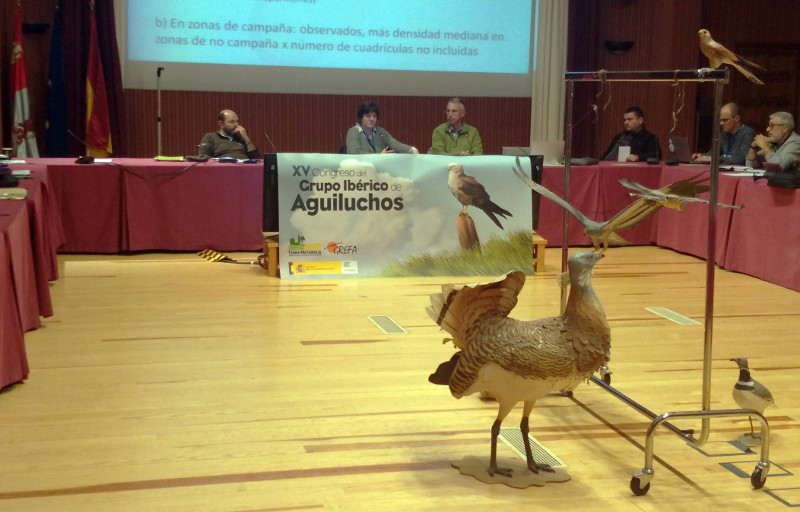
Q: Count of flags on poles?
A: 3